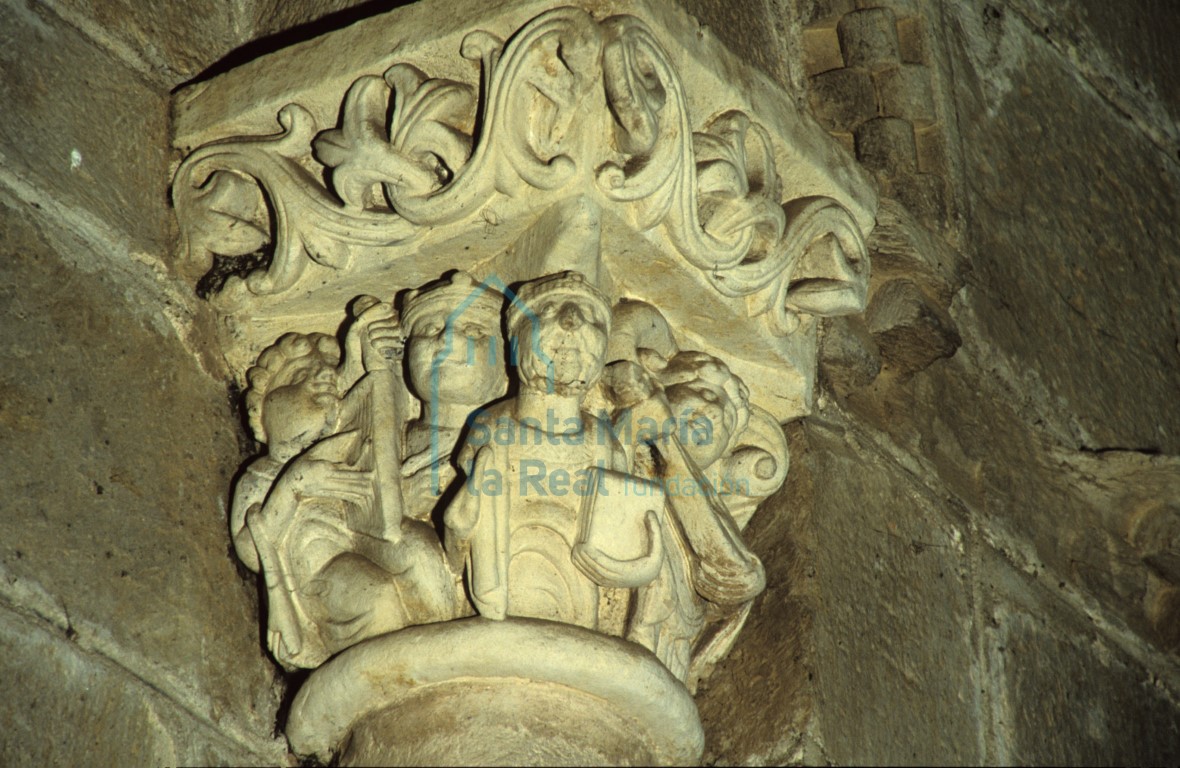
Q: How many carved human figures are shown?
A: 4